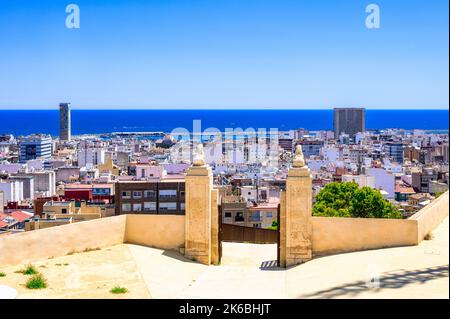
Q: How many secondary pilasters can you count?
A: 2